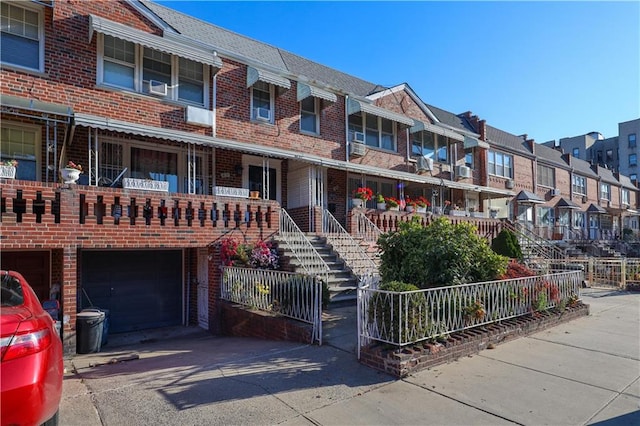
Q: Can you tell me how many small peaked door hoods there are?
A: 3